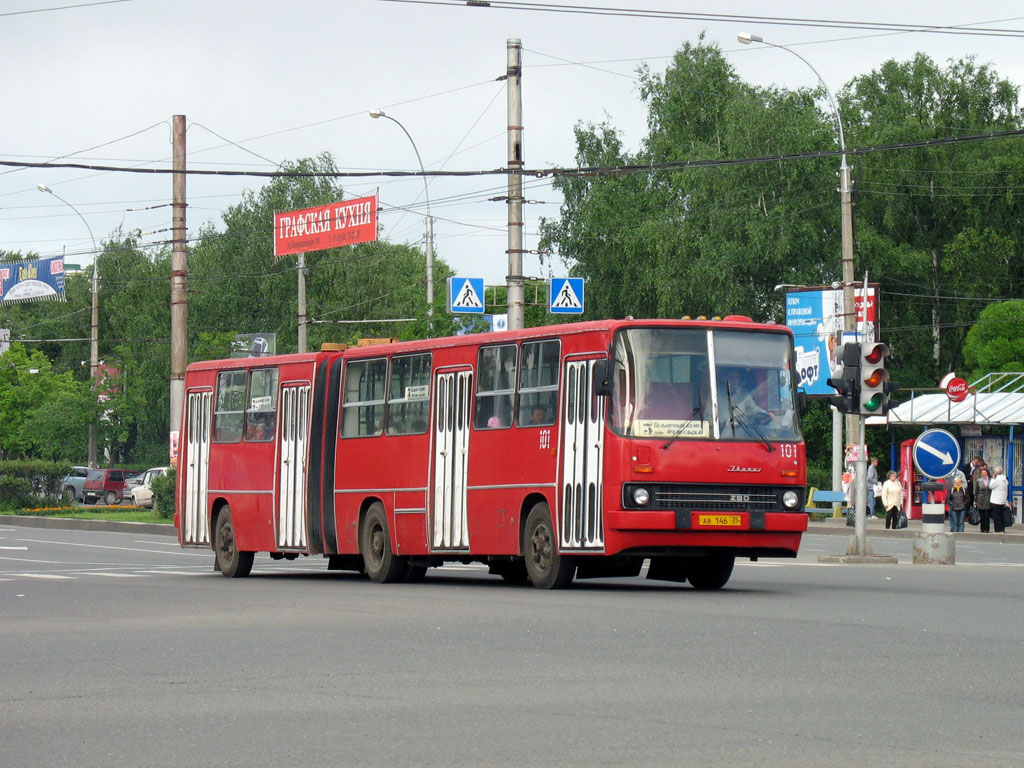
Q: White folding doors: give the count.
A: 4